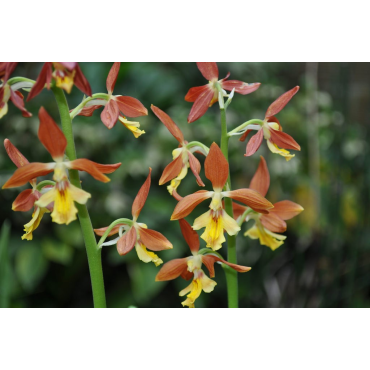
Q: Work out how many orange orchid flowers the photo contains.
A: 12